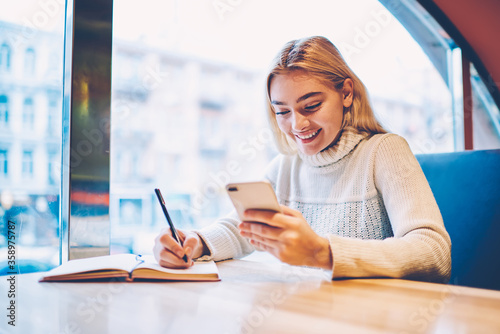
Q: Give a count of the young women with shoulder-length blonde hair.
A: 1